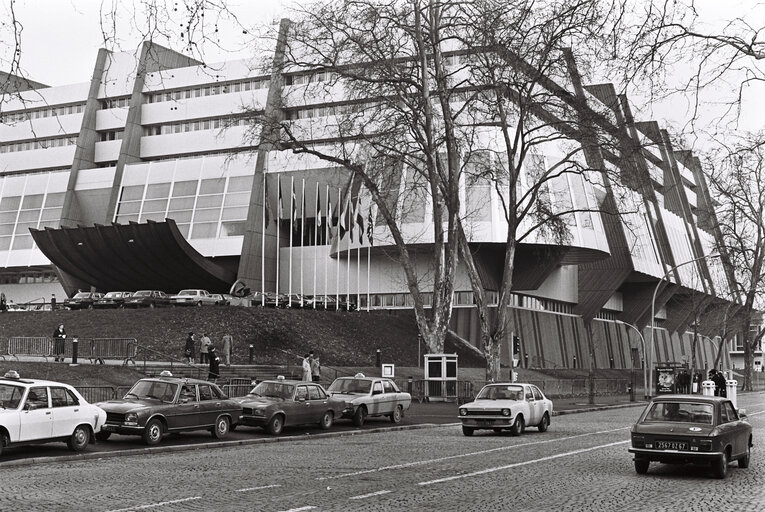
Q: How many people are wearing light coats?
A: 4